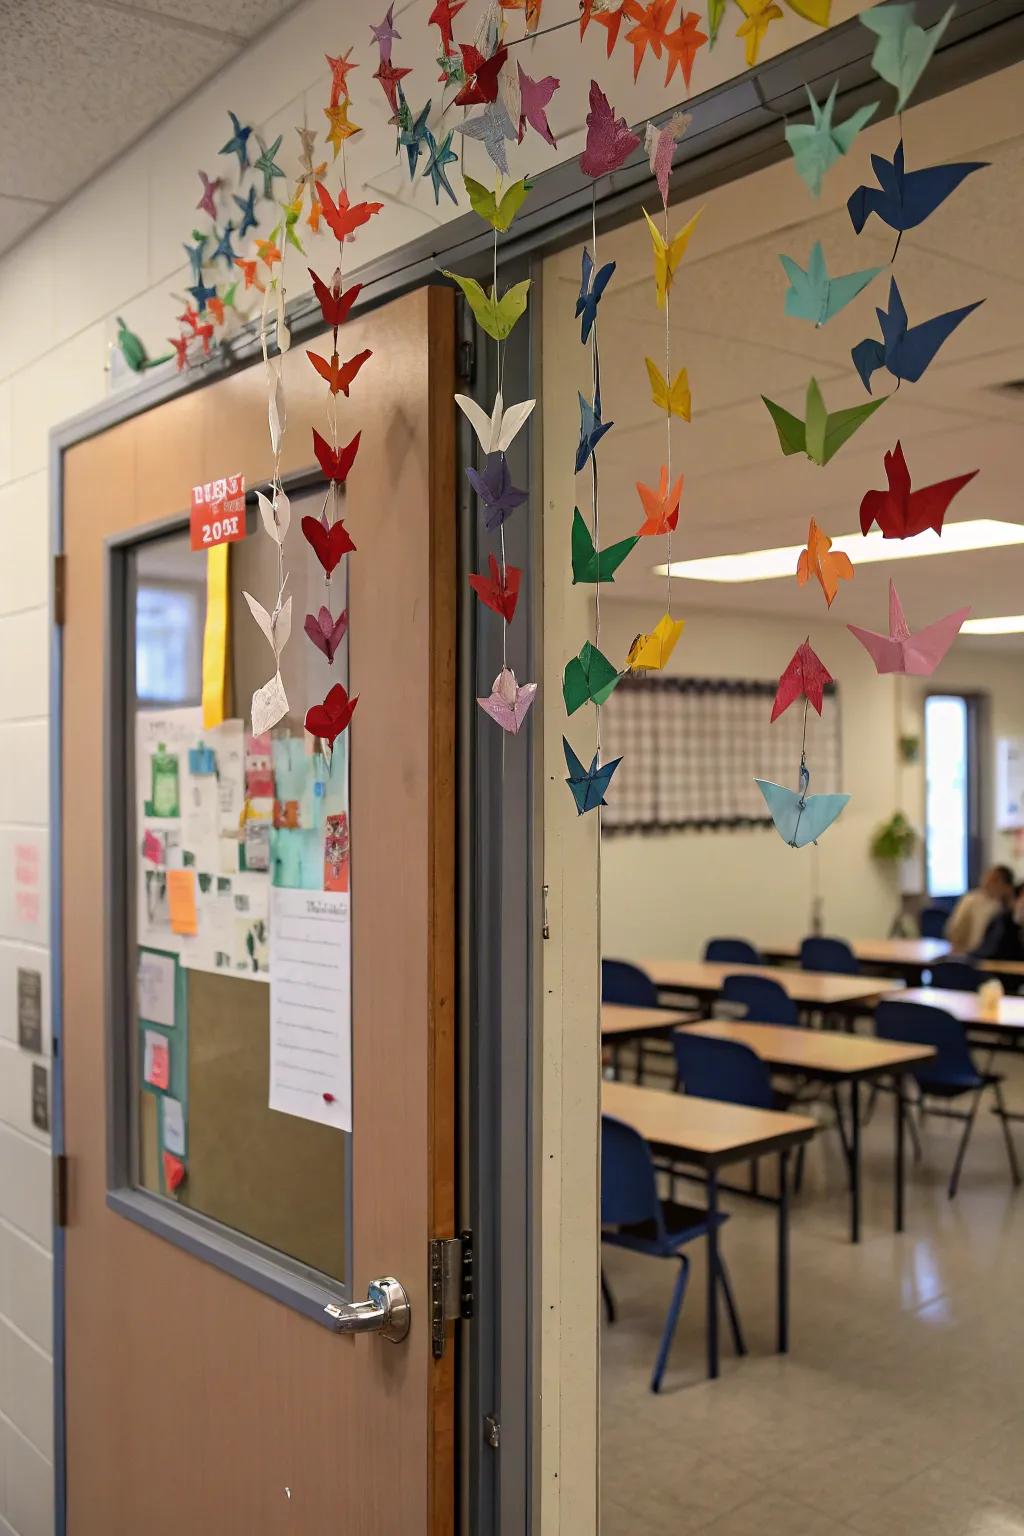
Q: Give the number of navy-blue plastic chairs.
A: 9